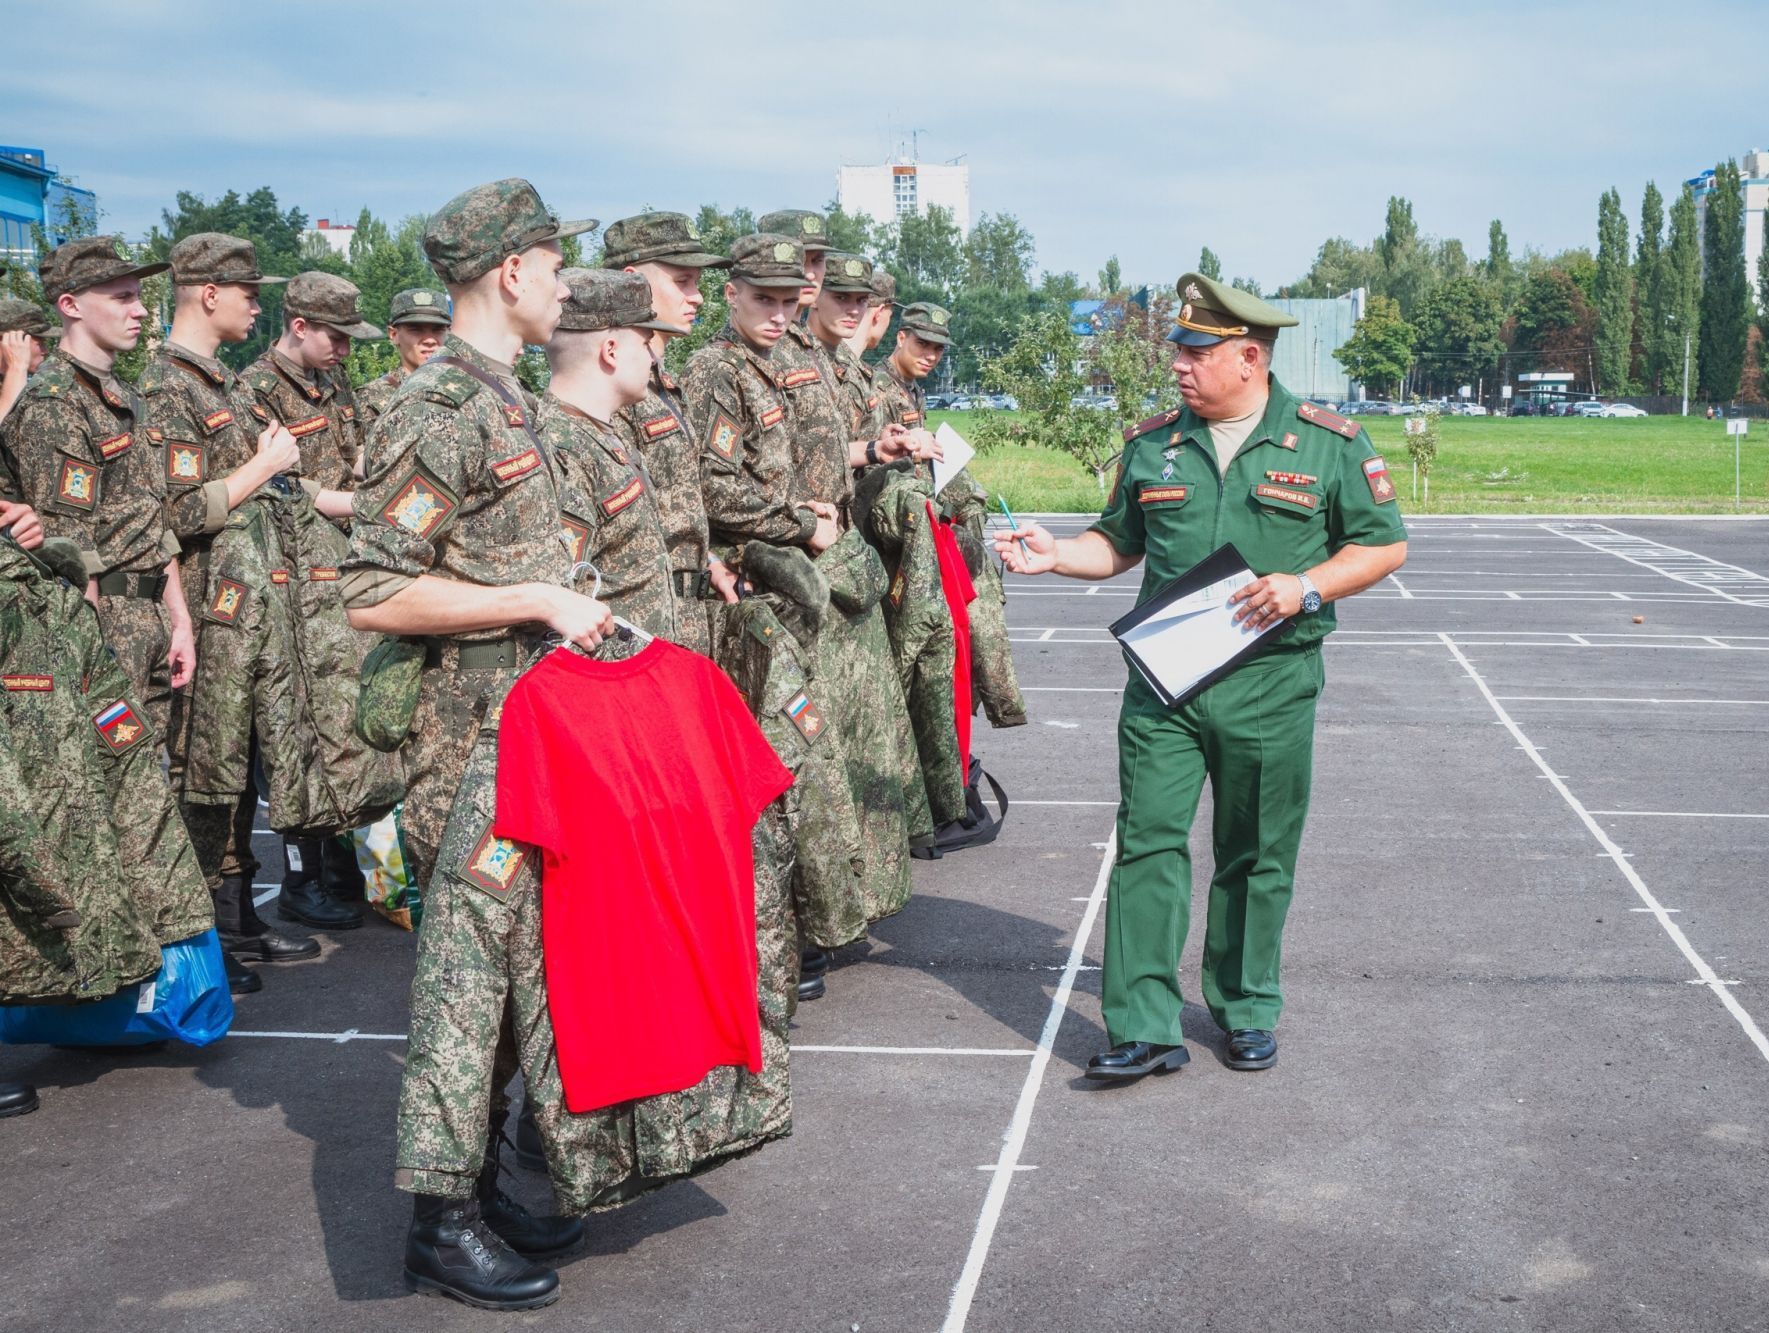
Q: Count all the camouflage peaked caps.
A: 13